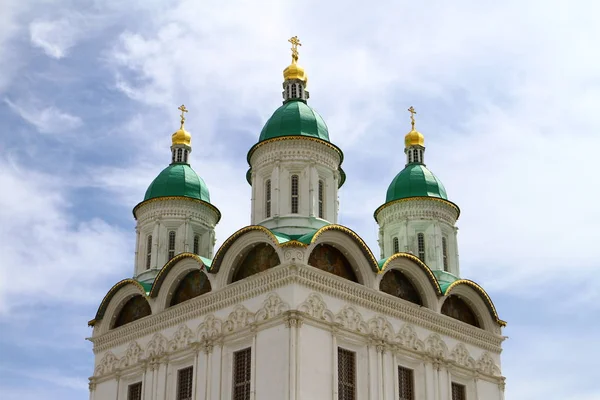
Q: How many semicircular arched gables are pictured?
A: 6